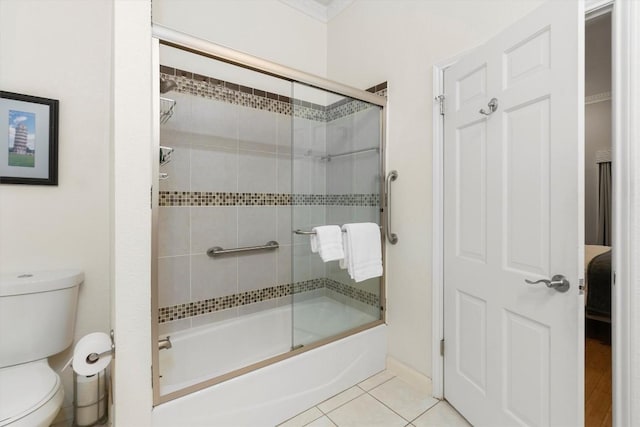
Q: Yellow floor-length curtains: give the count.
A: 0